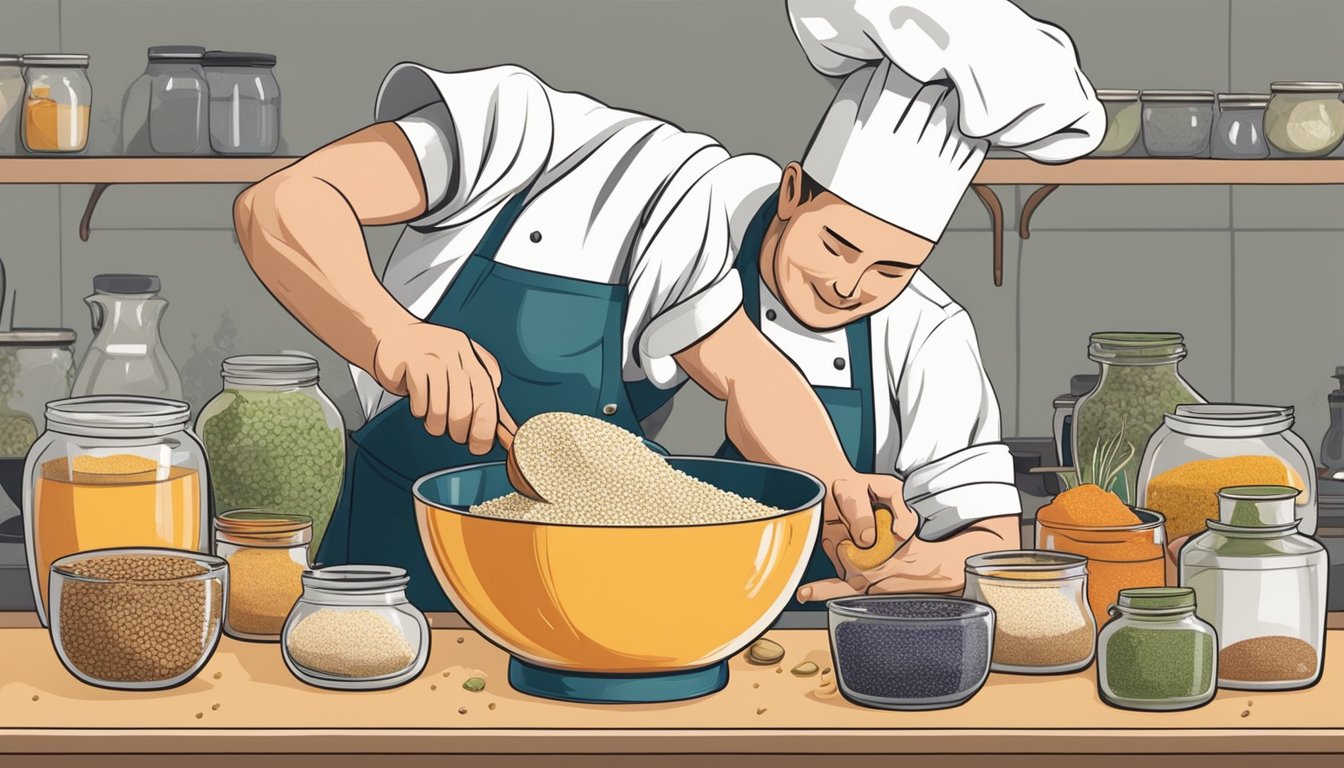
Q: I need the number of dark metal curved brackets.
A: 3